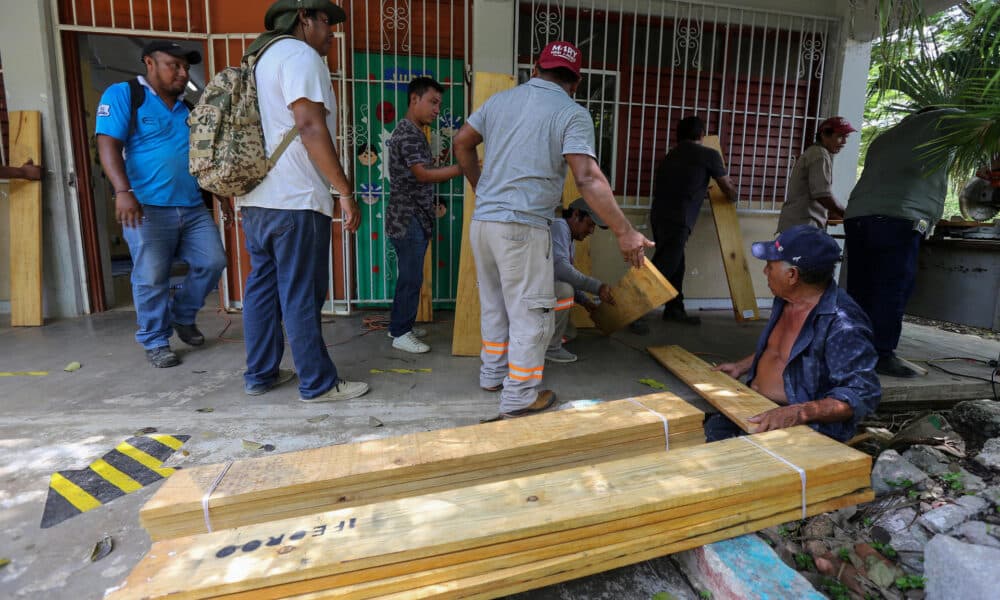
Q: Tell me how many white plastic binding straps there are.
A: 3